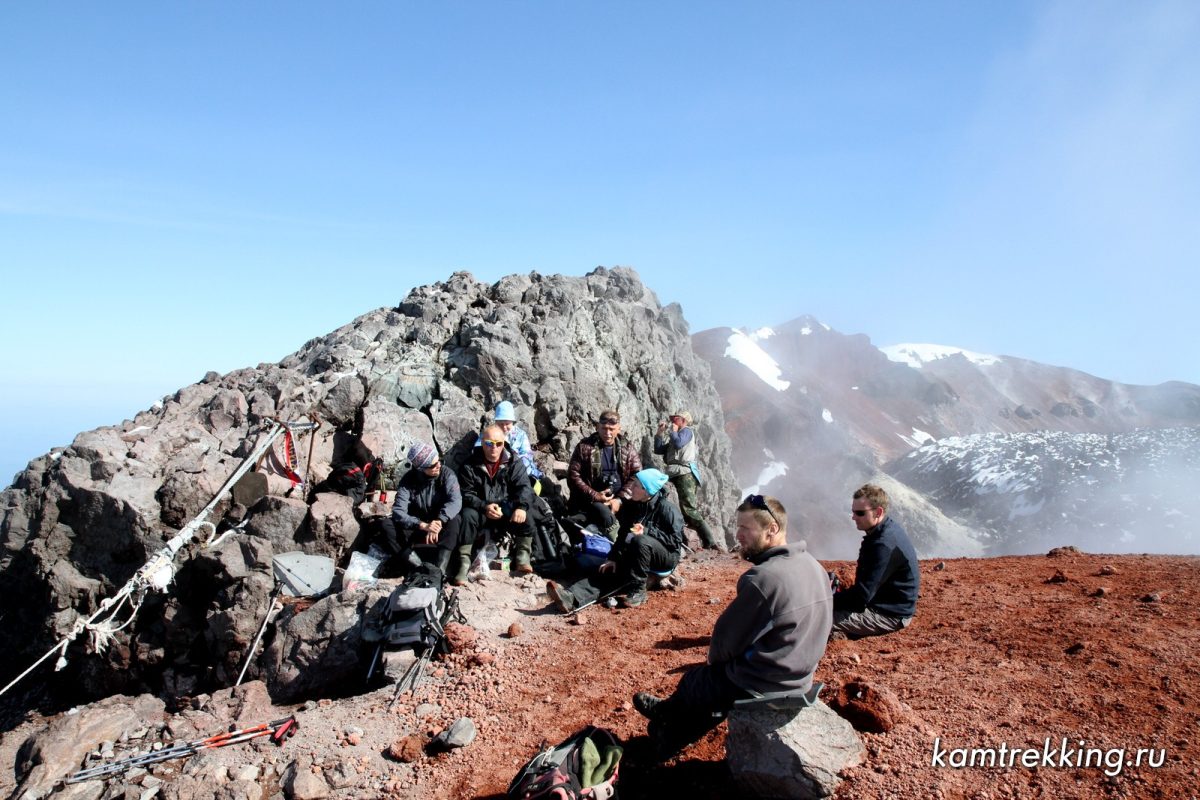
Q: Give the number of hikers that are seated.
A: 7